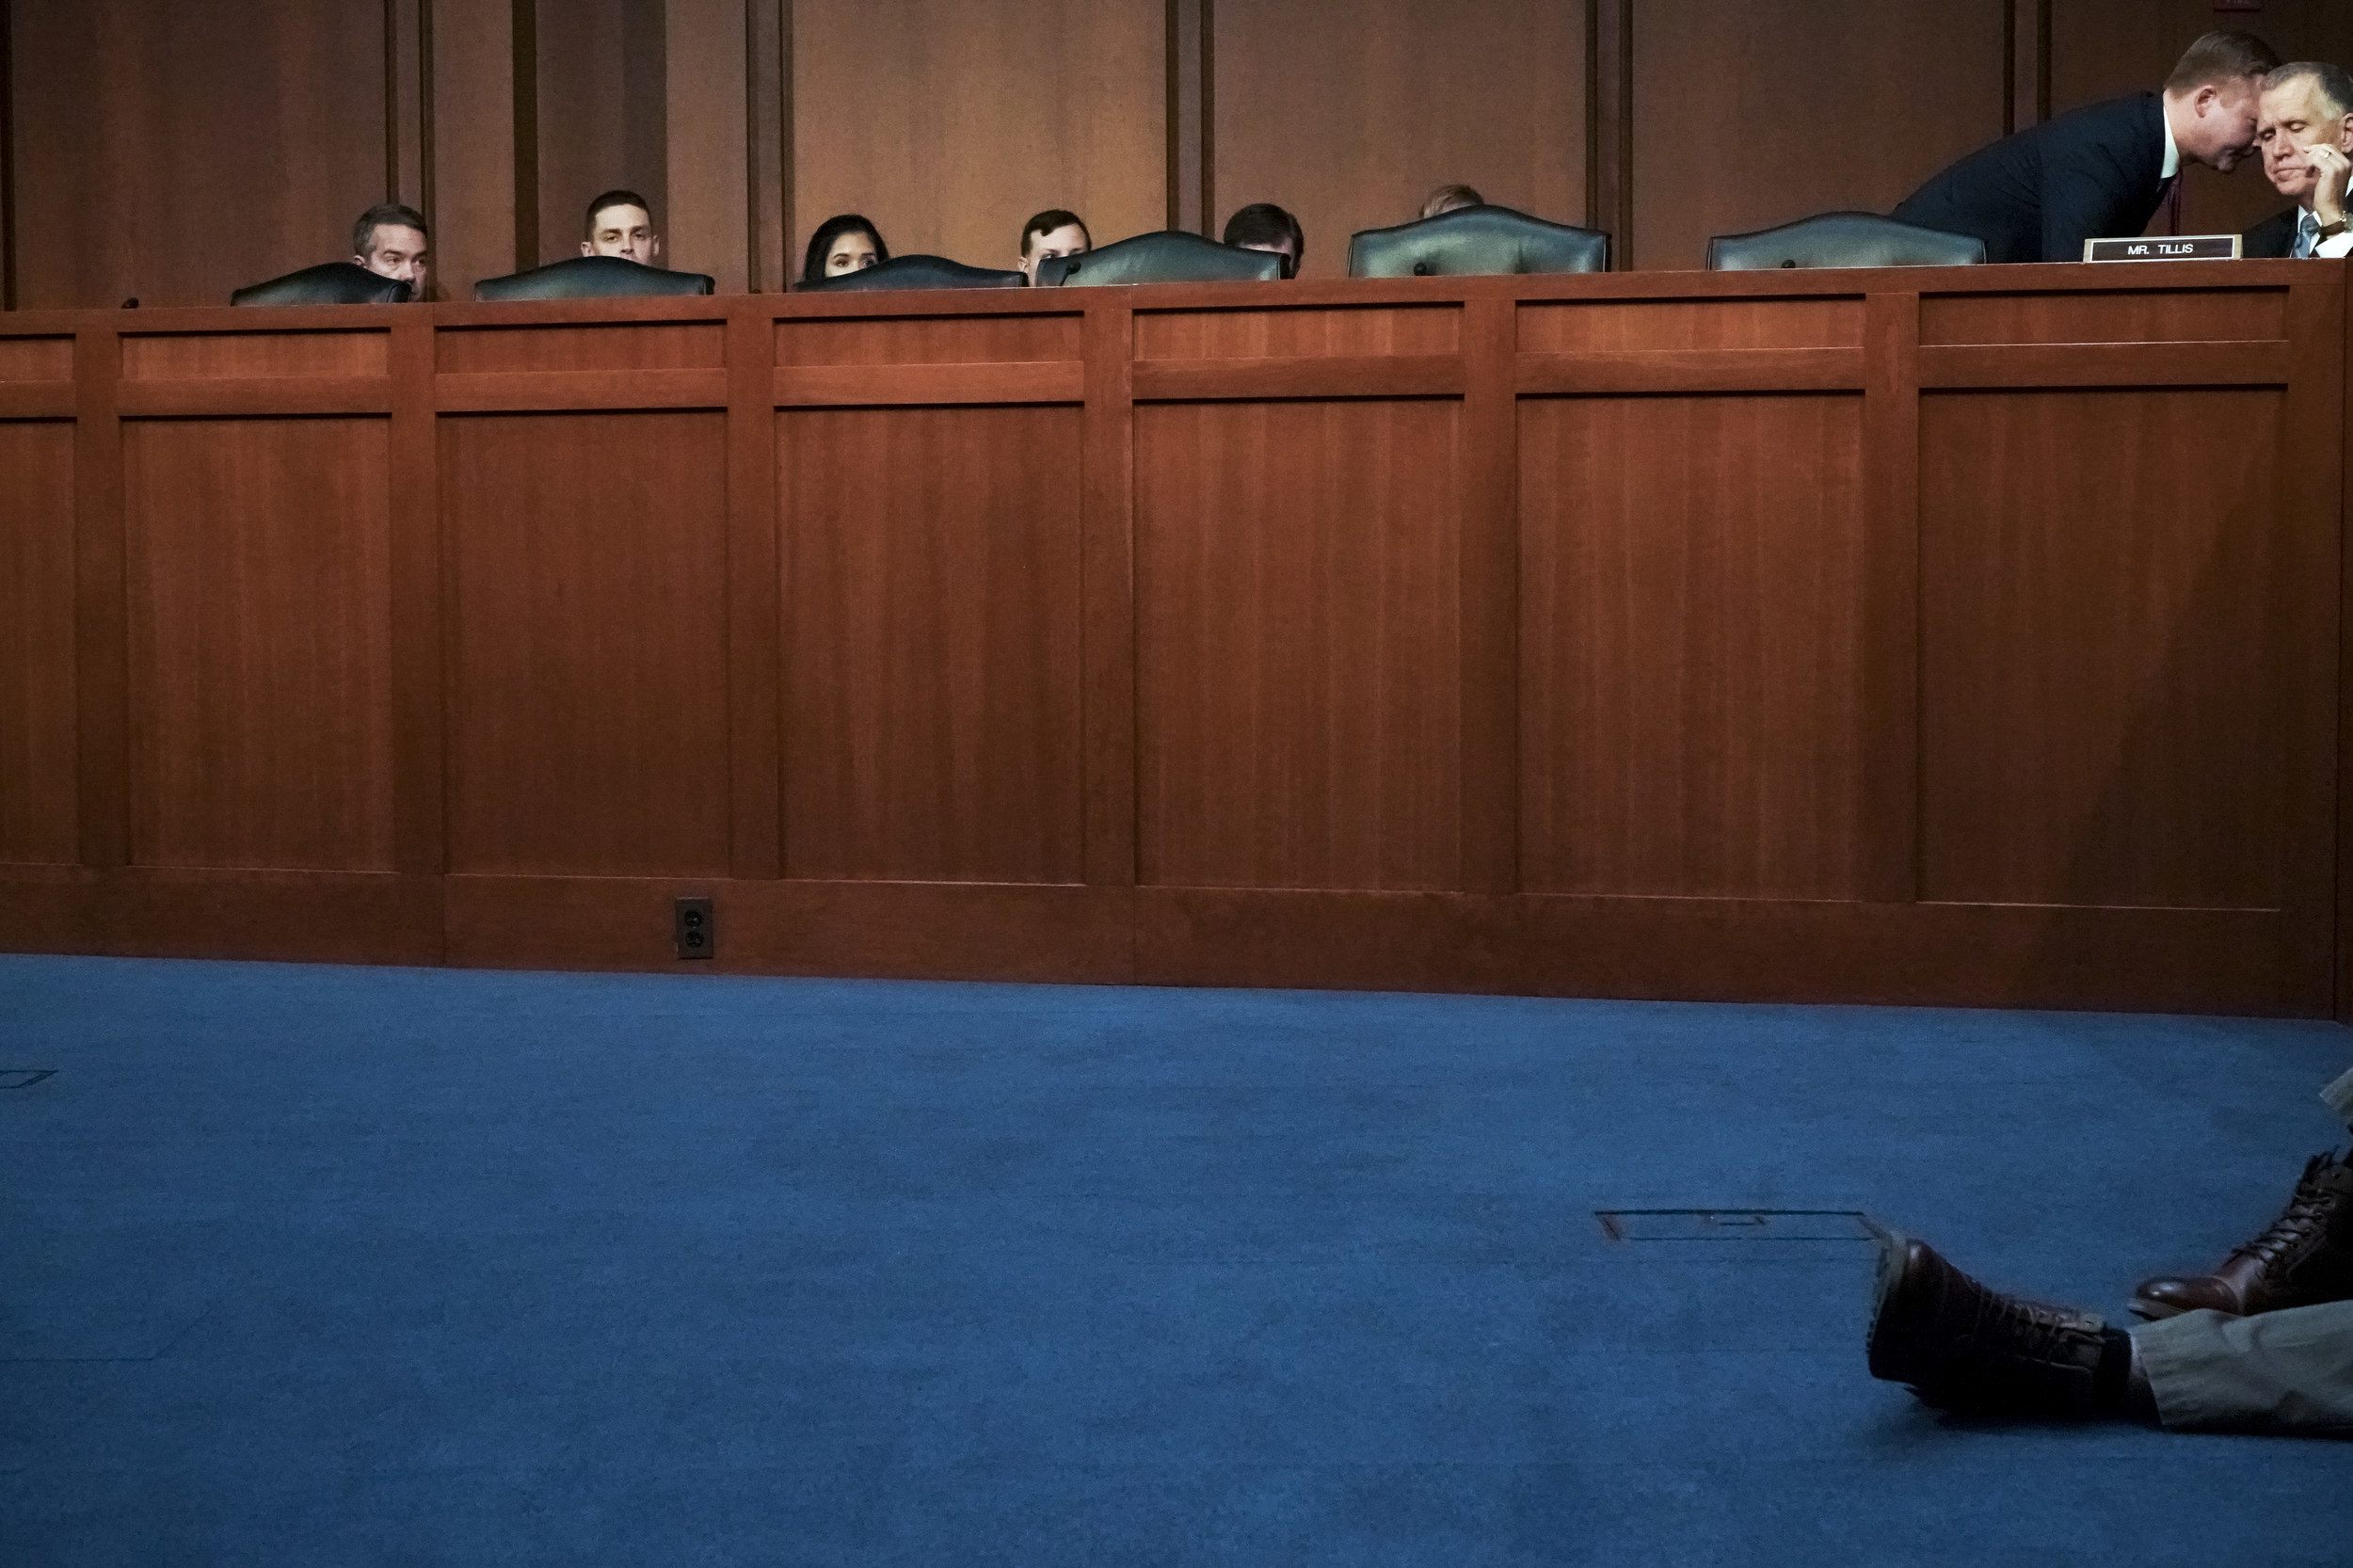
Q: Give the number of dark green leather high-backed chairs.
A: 6